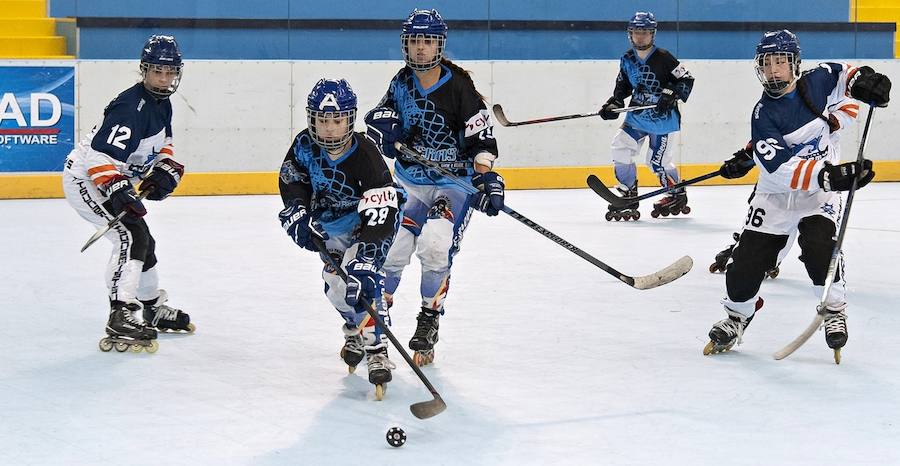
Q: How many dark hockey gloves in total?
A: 11